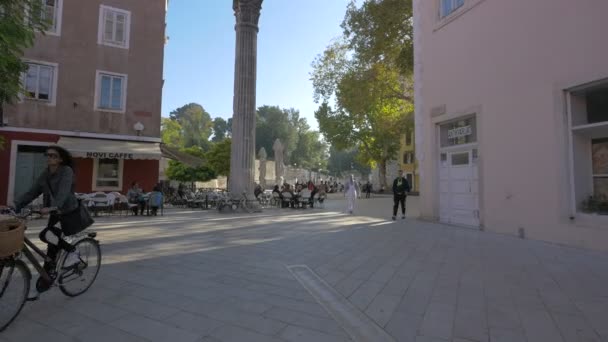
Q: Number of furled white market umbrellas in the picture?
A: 2